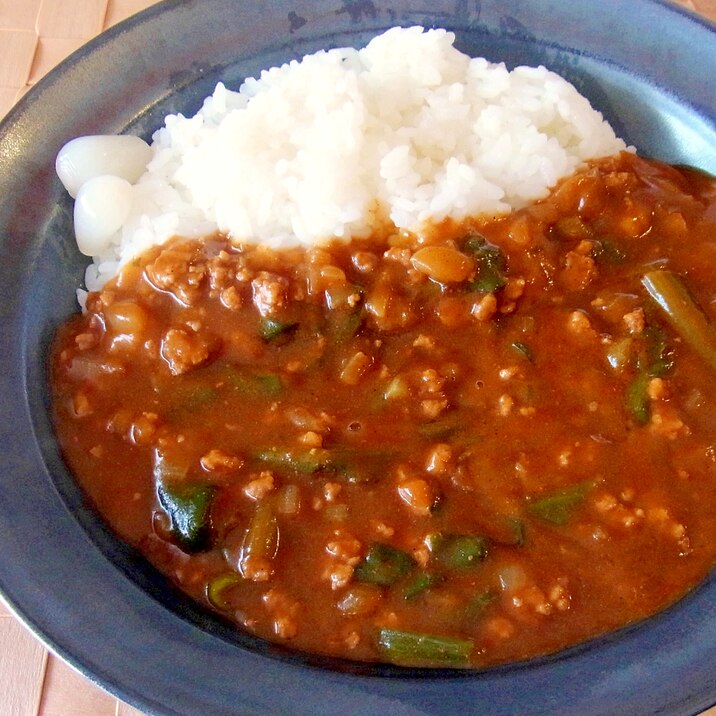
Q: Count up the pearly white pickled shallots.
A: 2